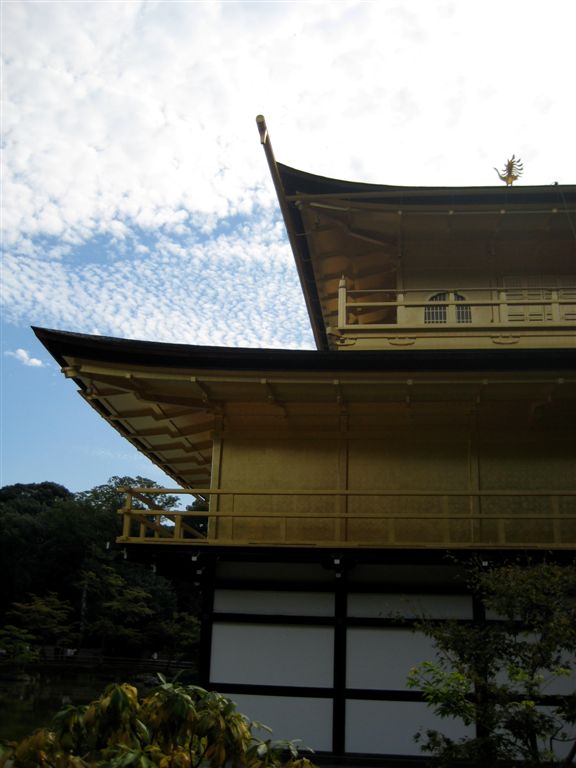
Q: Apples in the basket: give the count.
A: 0